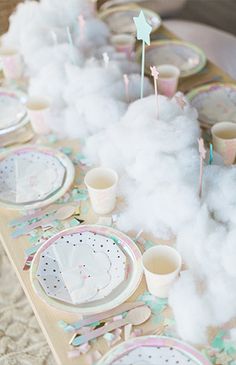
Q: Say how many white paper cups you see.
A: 7